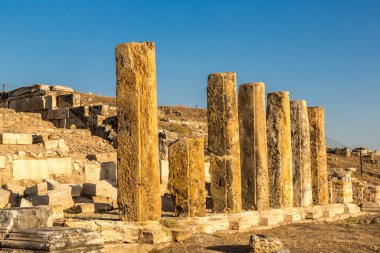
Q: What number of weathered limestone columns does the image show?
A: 7